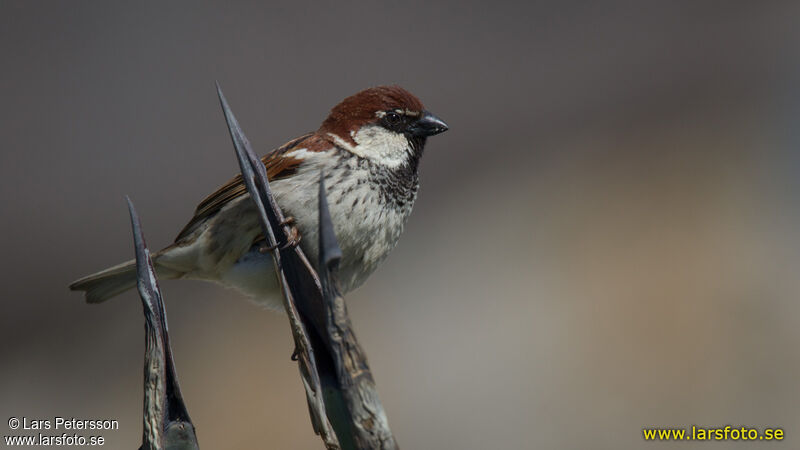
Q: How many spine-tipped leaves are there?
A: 3